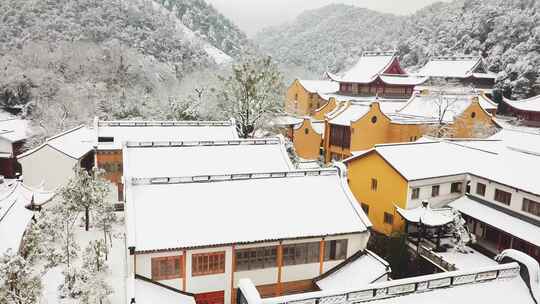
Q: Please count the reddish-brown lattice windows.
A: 2